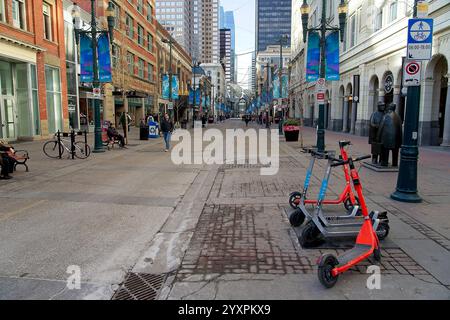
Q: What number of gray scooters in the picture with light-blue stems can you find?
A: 2